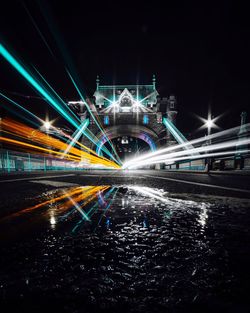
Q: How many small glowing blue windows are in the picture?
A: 2